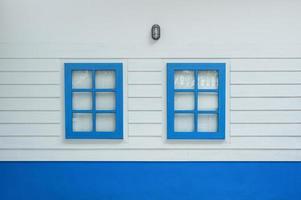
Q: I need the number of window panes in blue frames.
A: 12